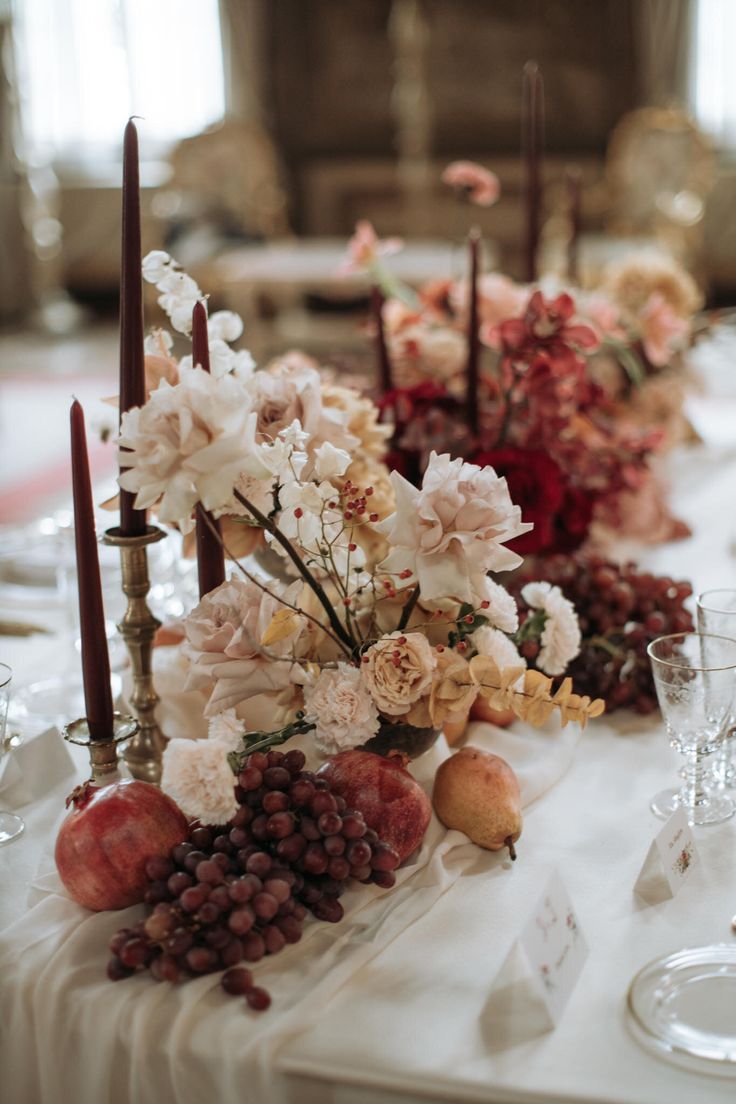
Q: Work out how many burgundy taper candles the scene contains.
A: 7